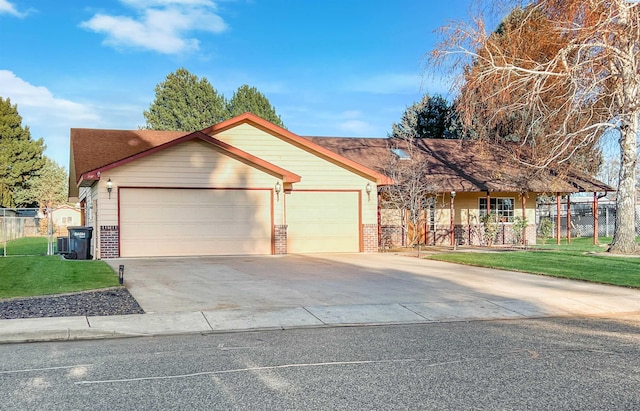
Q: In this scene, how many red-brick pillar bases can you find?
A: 3